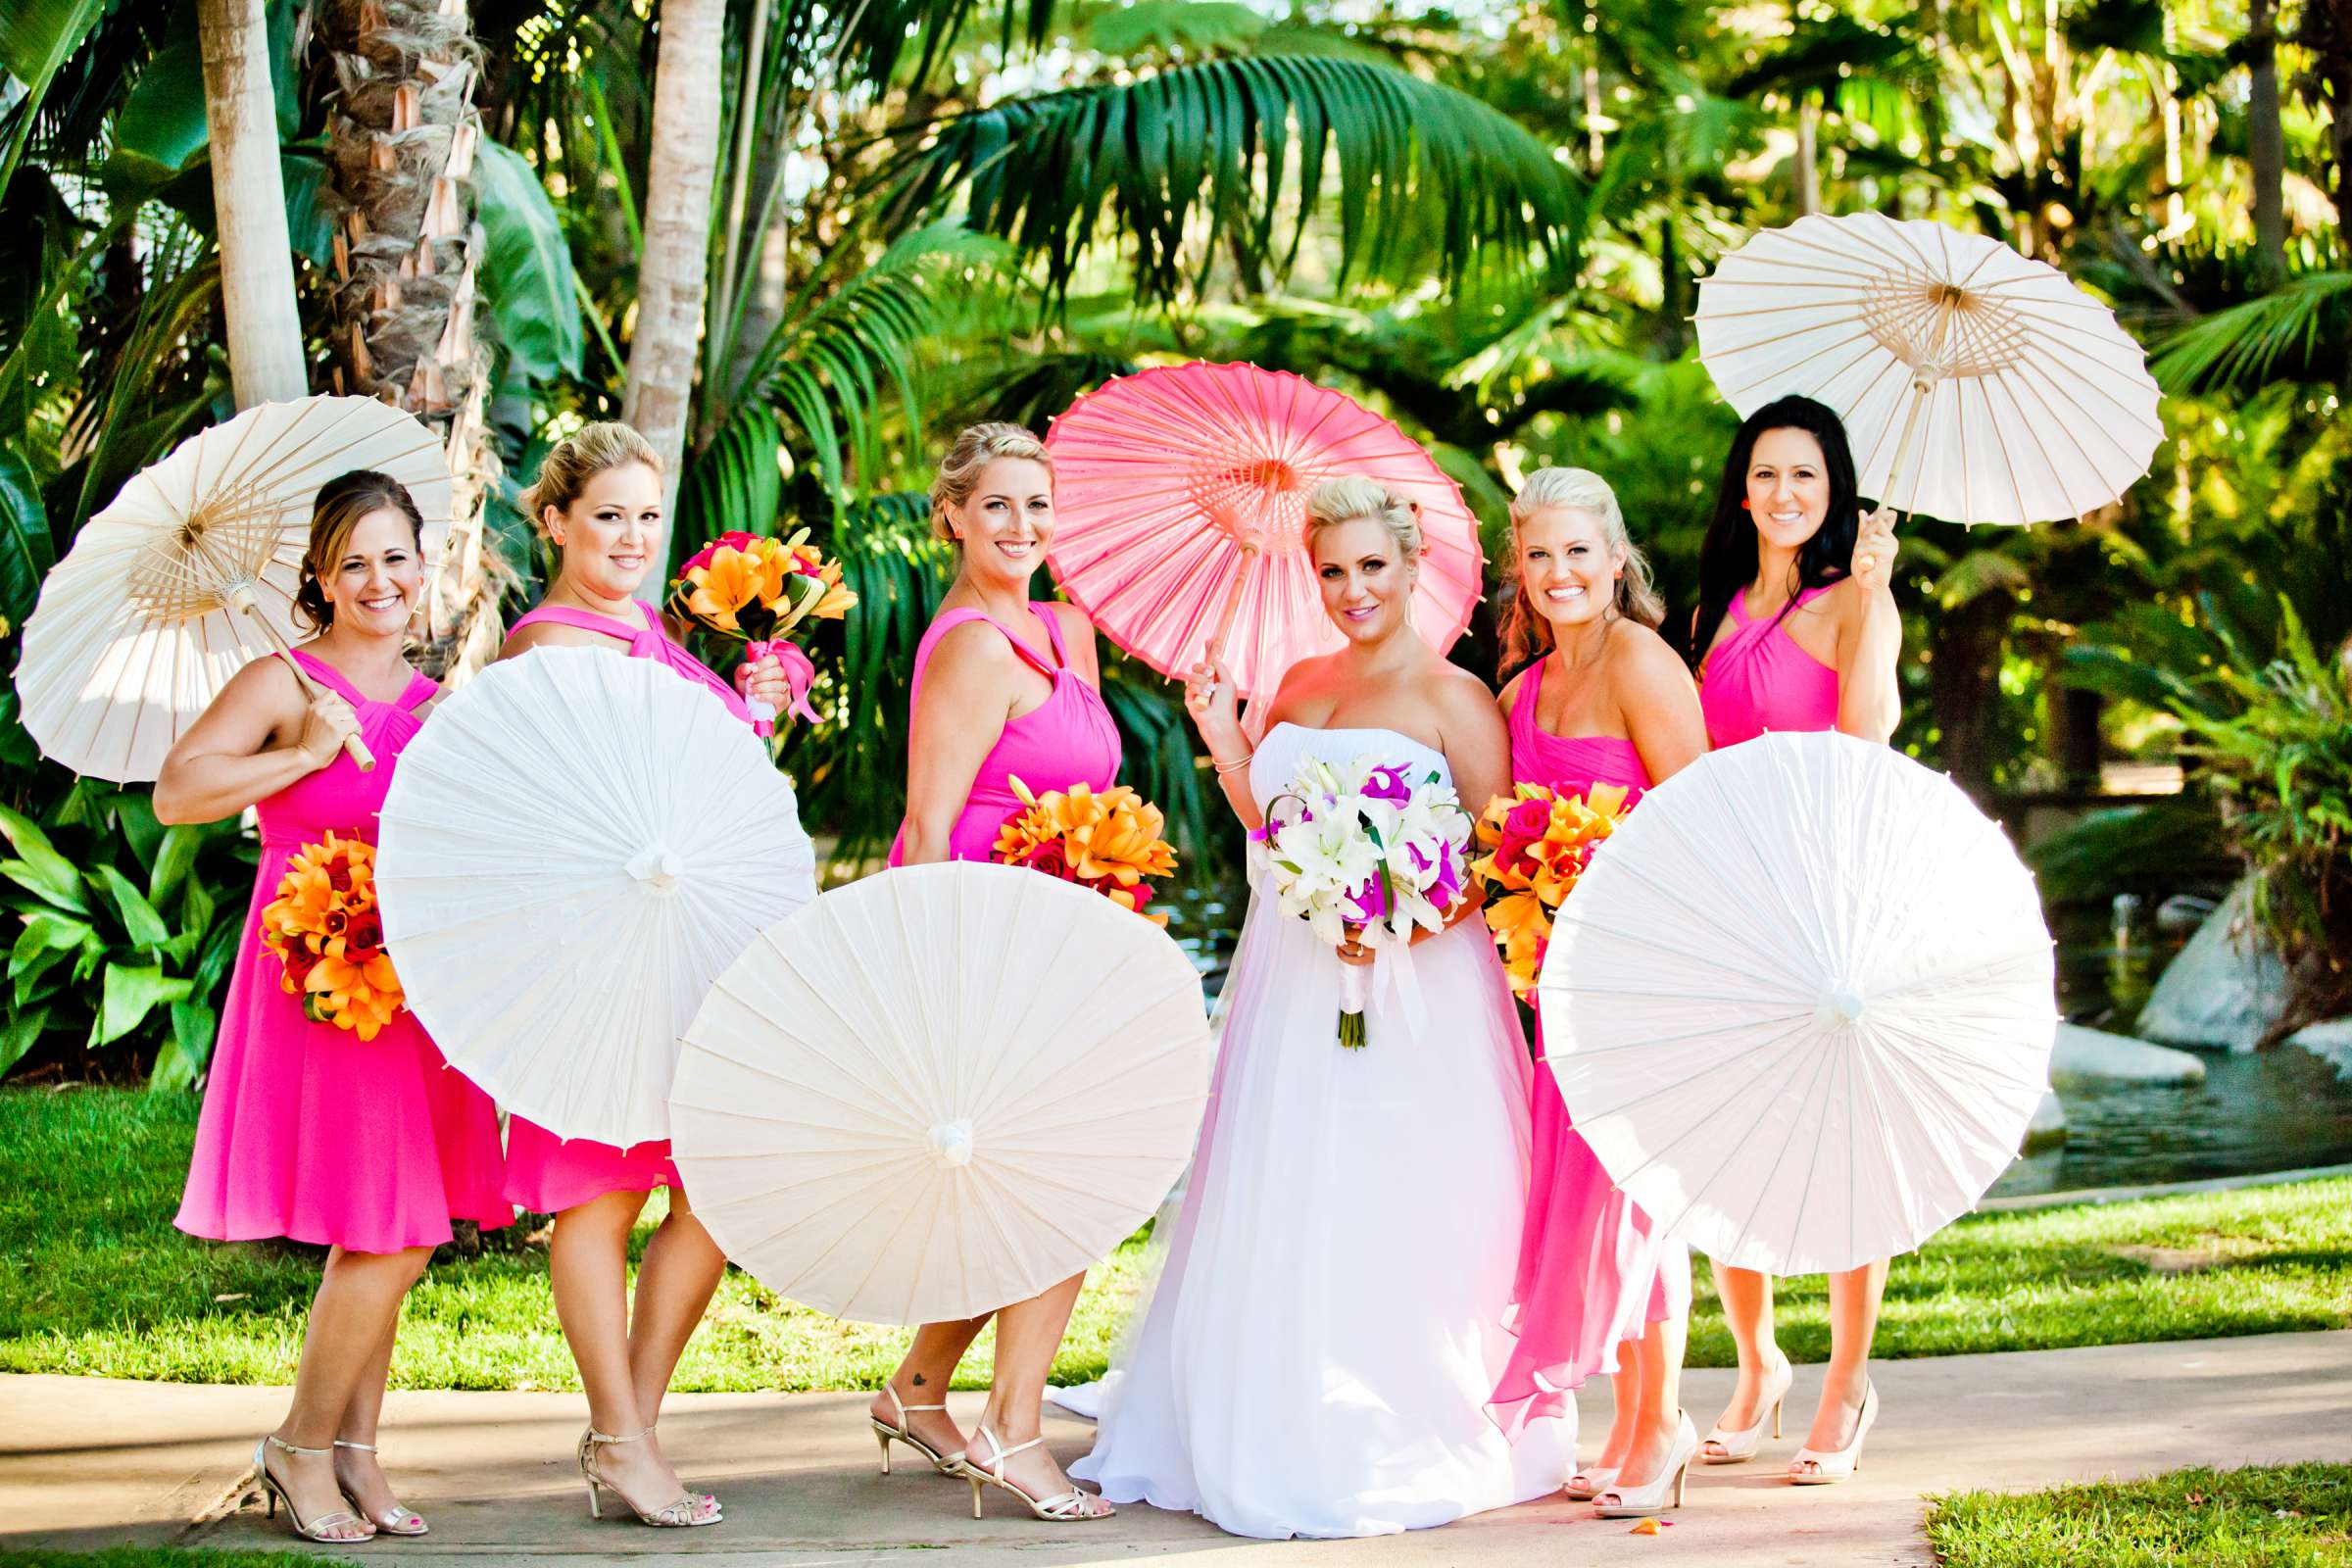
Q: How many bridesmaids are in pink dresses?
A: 5